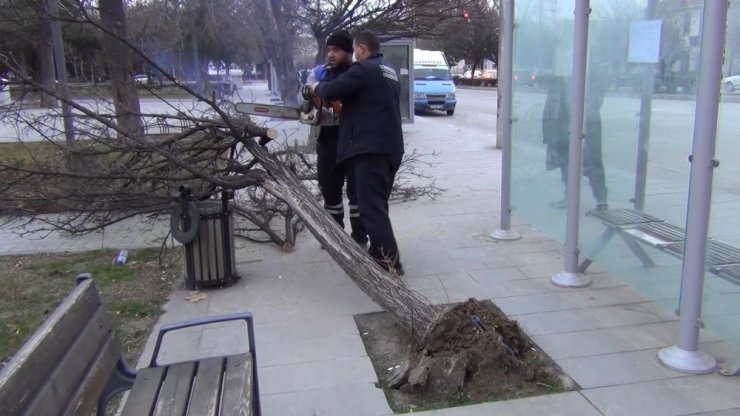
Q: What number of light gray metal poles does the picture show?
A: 3